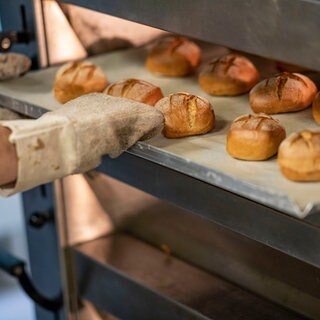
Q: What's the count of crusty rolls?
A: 9